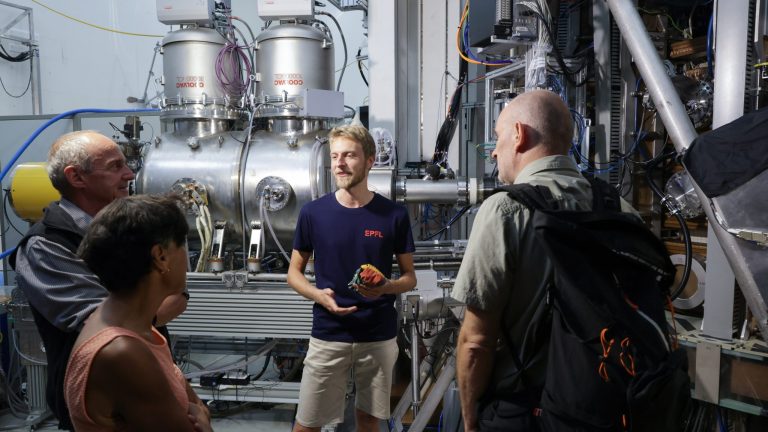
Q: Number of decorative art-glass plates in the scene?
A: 0